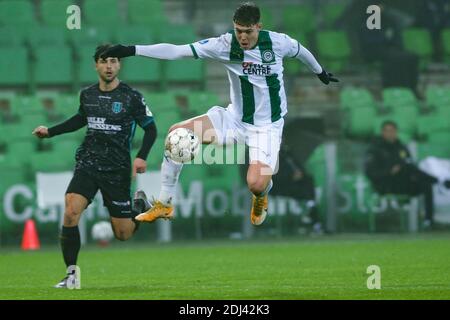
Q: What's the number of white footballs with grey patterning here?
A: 2